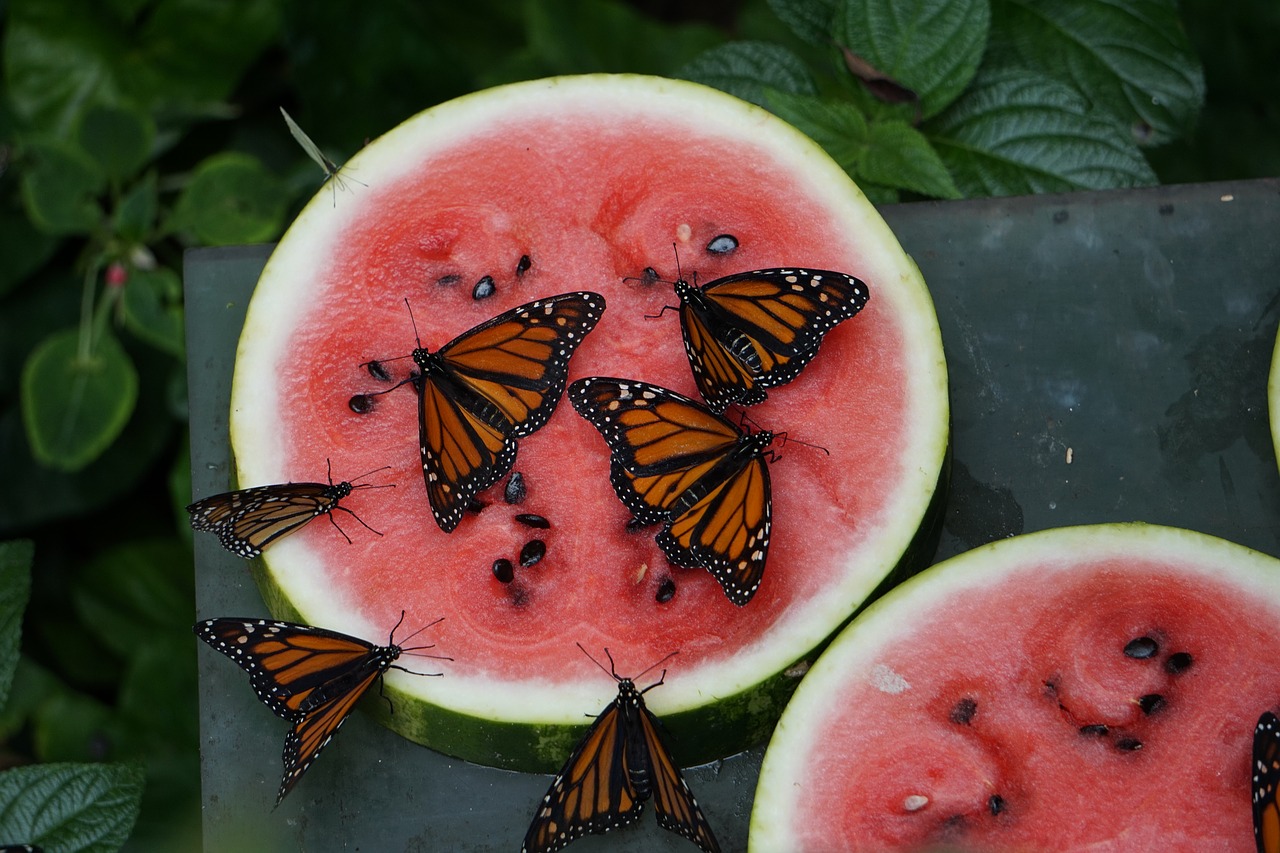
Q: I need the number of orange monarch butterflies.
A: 7